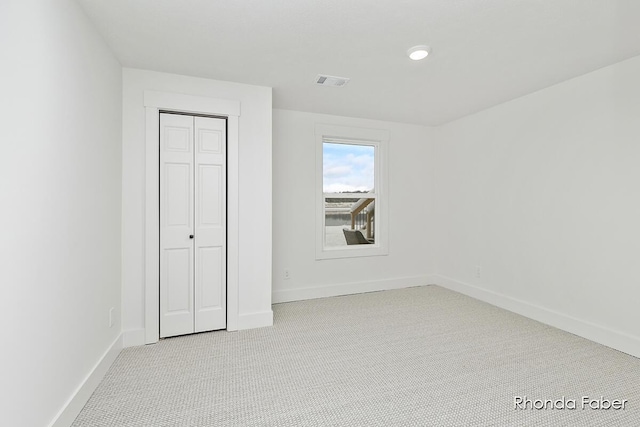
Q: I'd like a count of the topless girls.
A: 0